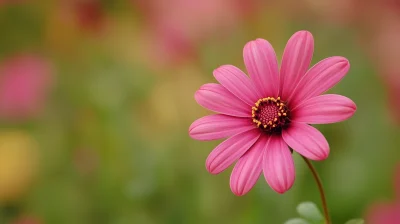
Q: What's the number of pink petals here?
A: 11